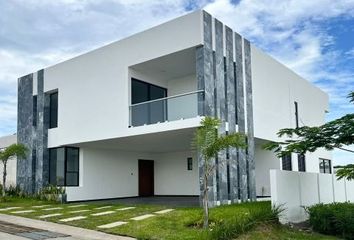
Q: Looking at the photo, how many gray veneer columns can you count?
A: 7